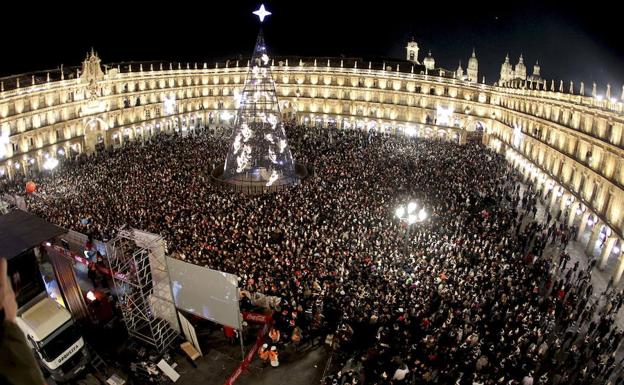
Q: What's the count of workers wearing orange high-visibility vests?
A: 4